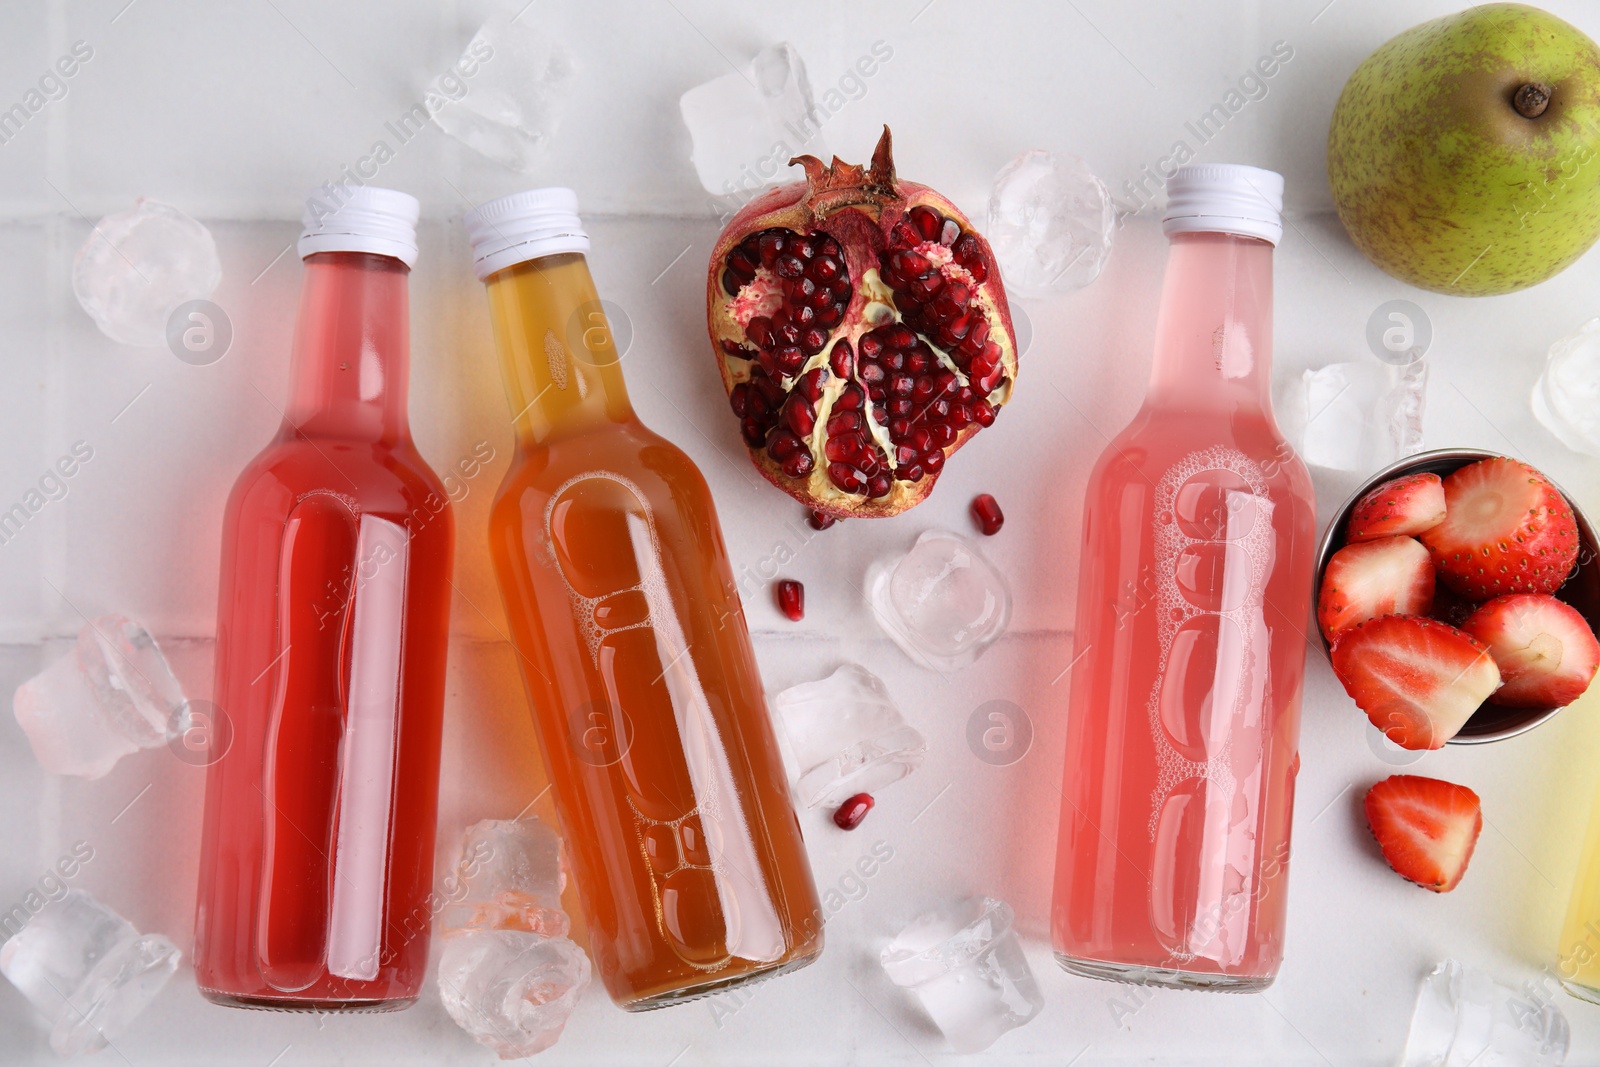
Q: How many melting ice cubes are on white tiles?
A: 14